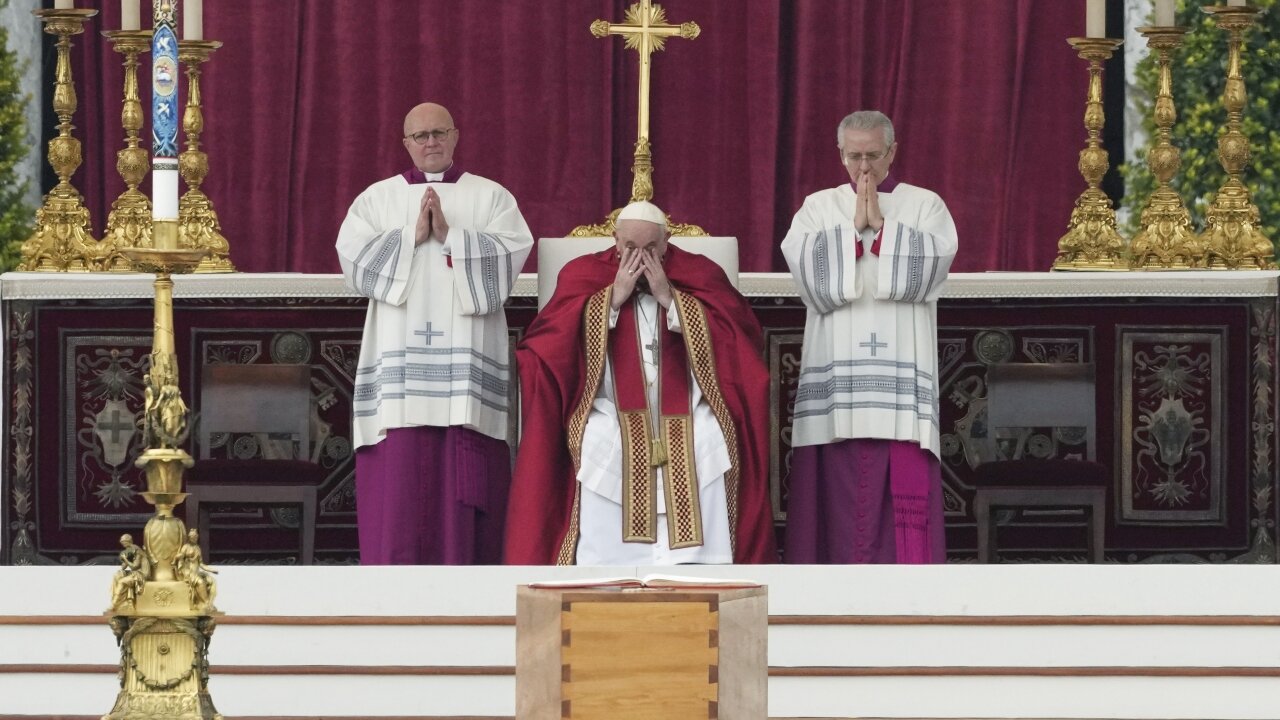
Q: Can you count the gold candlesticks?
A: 7